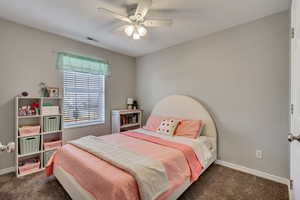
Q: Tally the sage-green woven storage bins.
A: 3